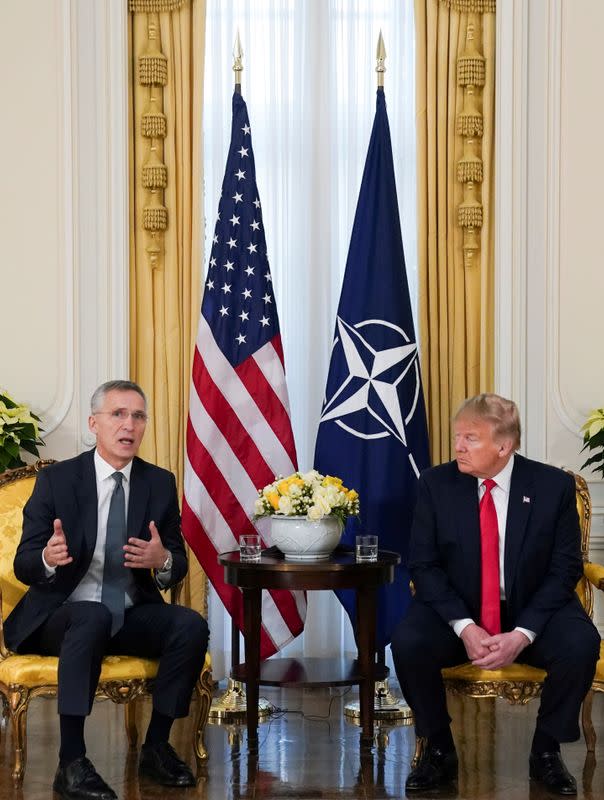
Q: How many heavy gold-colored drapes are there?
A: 2